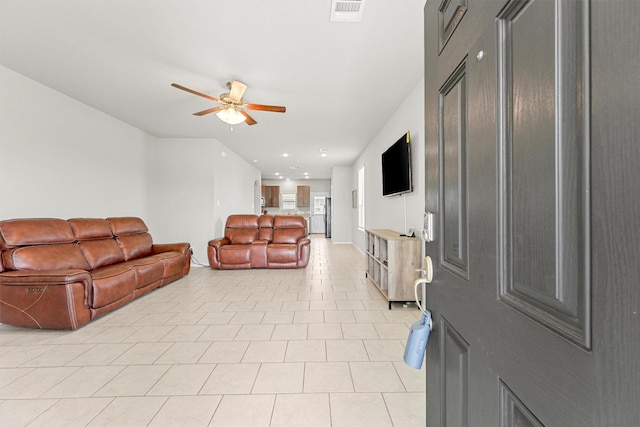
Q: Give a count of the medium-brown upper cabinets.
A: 2